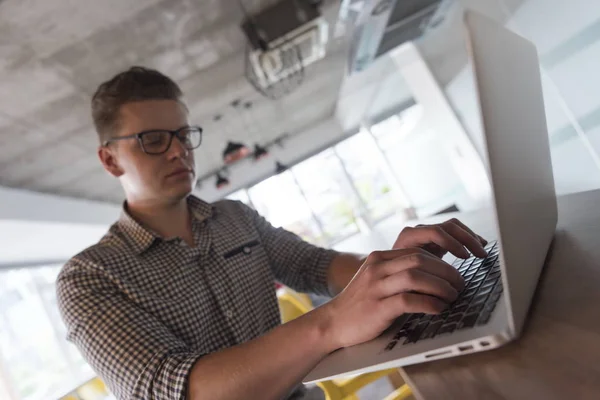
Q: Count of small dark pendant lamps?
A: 4